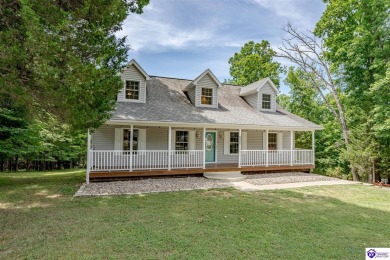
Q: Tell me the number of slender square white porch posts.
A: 8